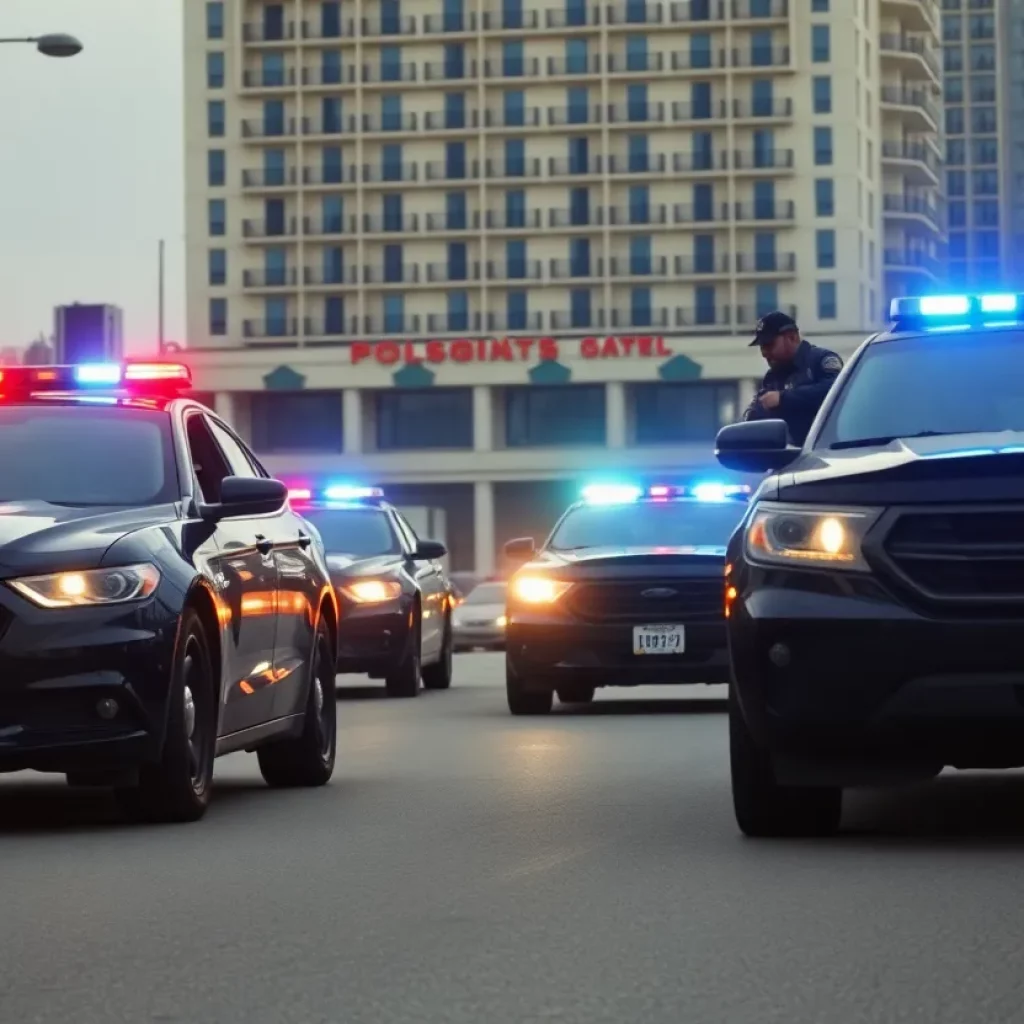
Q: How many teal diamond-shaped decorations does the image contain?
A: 4